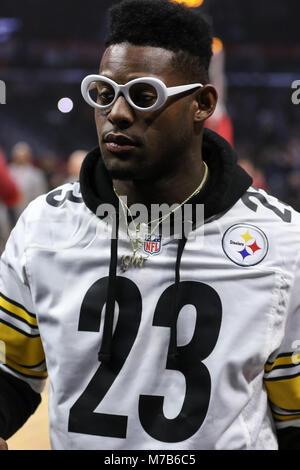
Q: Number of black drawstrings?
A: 2